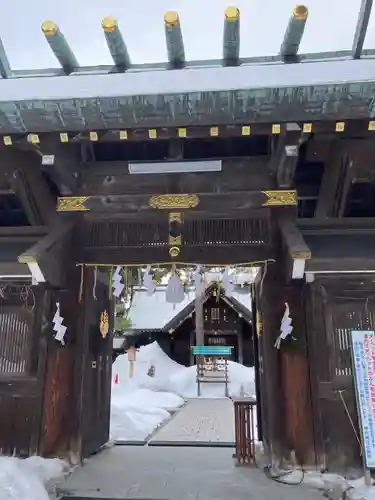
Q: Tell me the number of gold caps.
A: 5